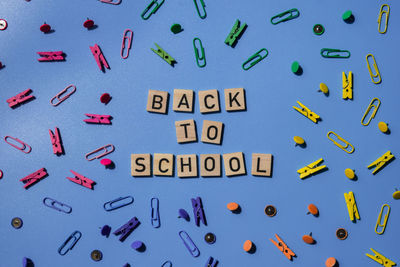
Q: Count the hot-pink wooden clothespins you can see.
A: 7